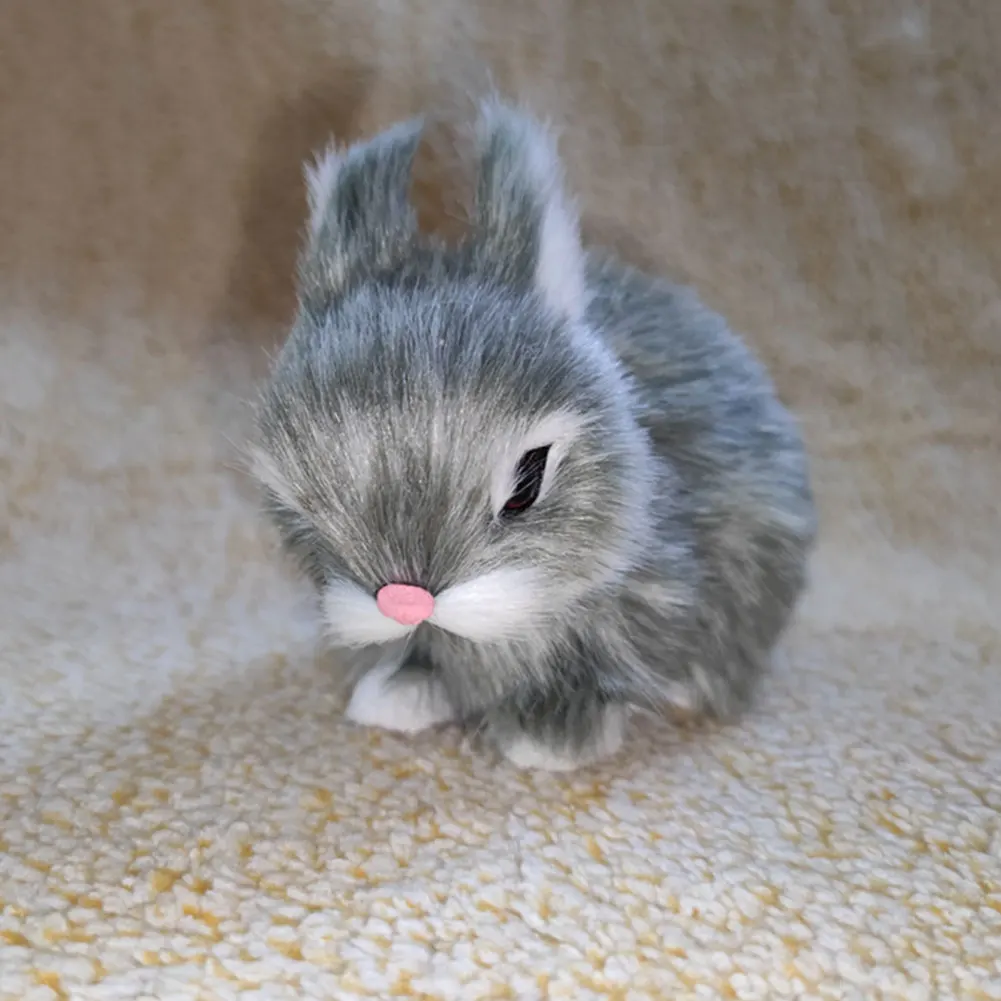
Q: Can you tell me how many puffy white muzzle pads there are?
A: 2